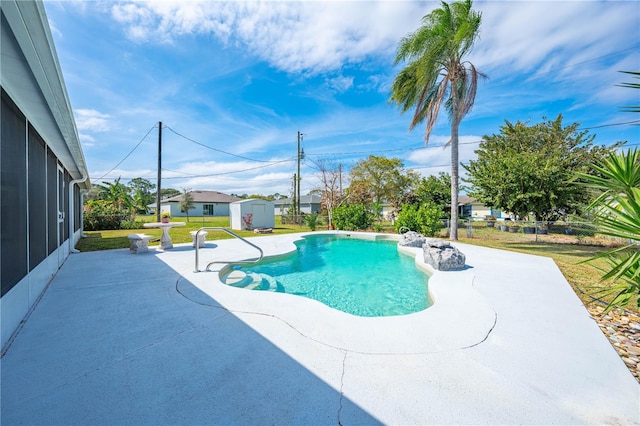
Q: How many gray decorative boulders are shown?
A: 2